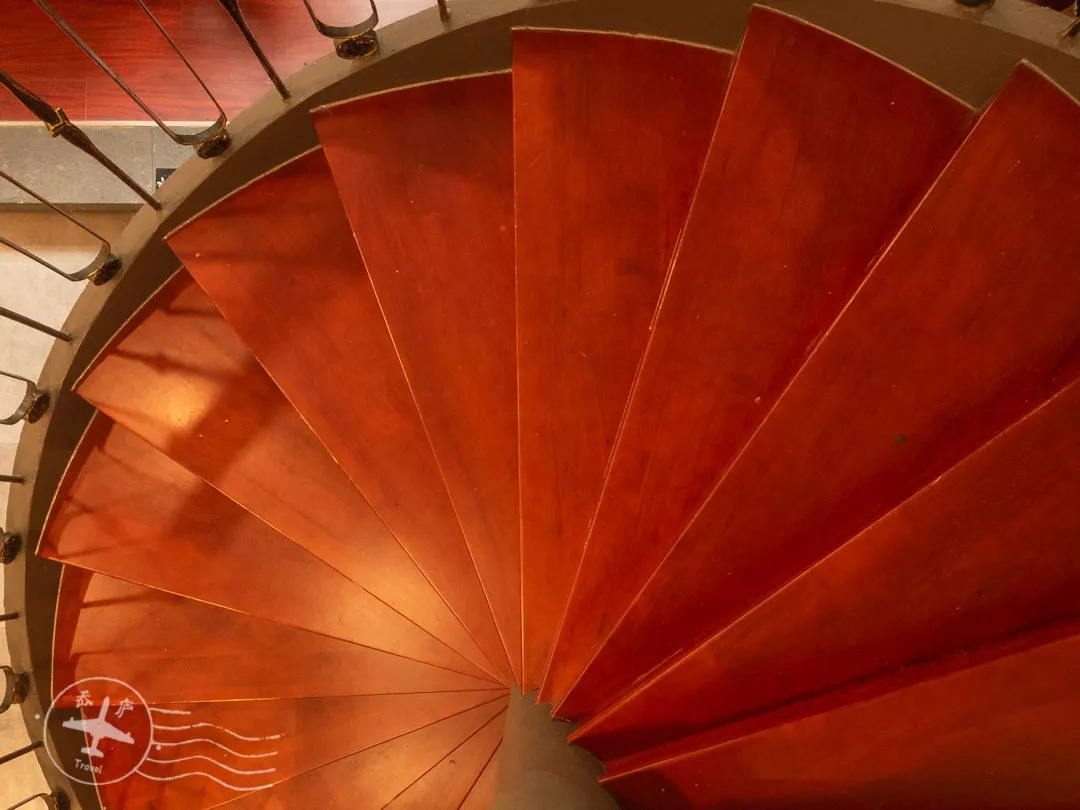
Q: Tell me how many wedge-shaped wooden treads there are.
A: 14